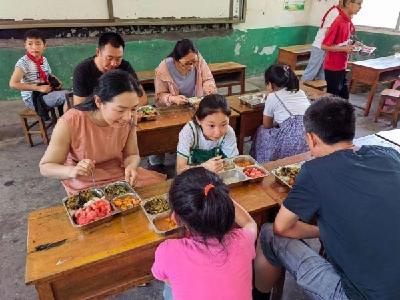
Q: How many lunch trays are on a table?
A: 7